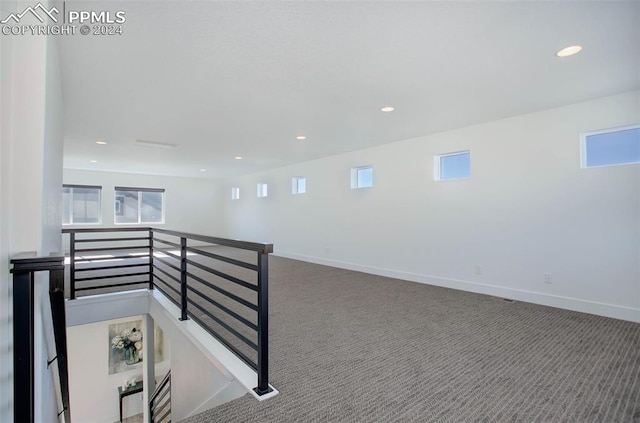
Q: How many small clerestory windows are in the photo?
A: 6